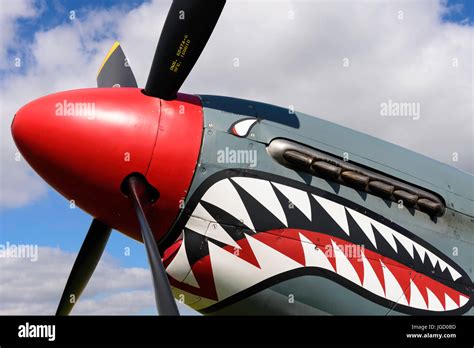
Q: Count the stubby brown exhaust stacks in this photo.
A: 6